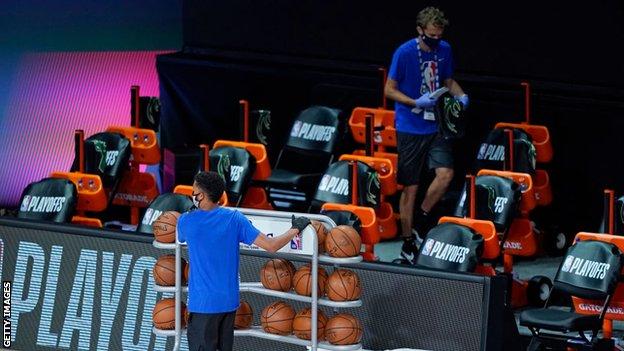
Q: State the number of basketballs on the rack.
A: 12